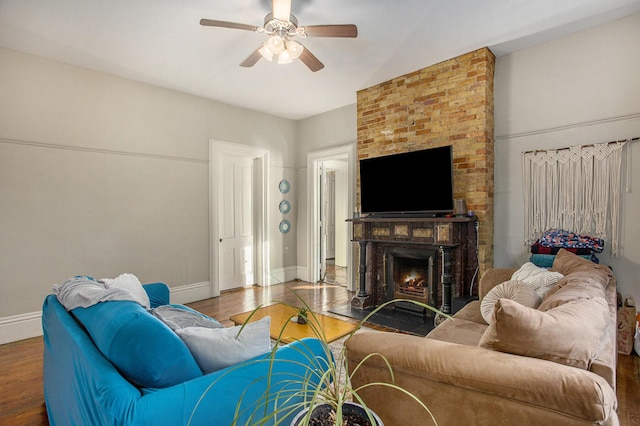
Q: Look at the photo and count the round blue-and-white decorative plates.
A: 3